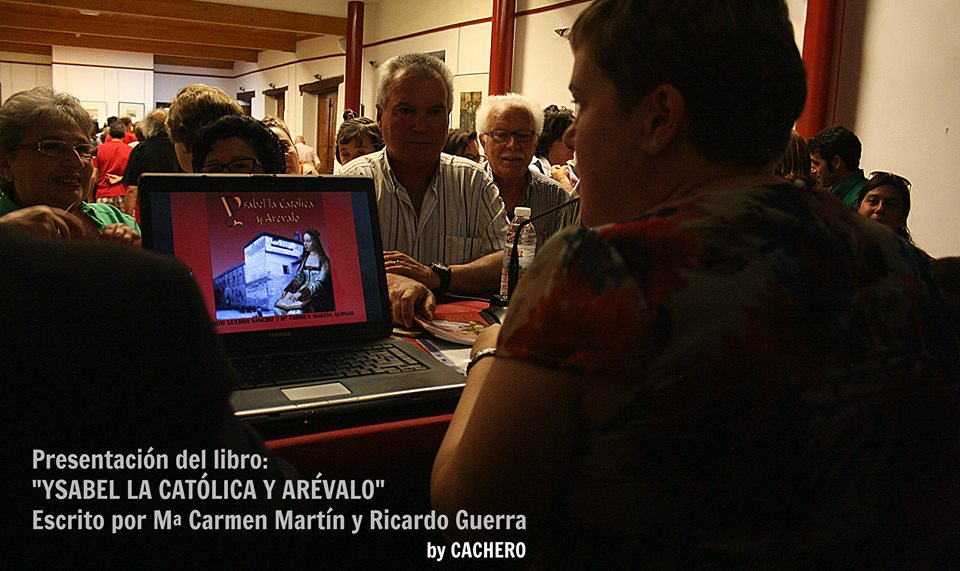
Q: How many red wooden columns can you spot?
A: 3